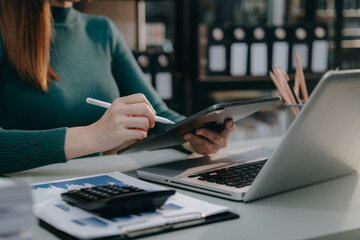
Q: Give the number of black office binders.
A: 8